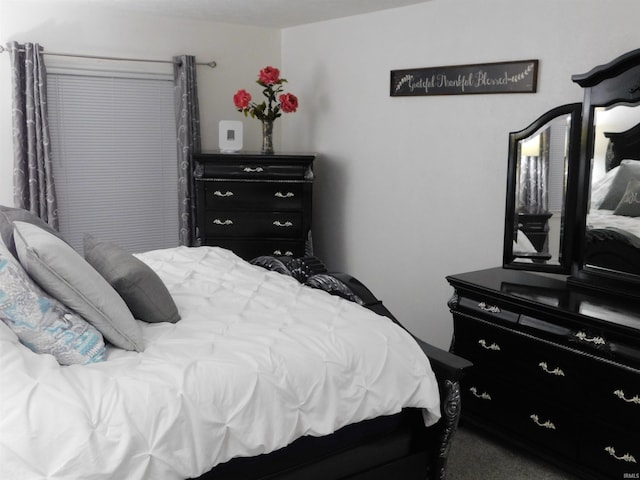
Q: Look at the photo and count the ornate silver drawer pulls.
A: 14